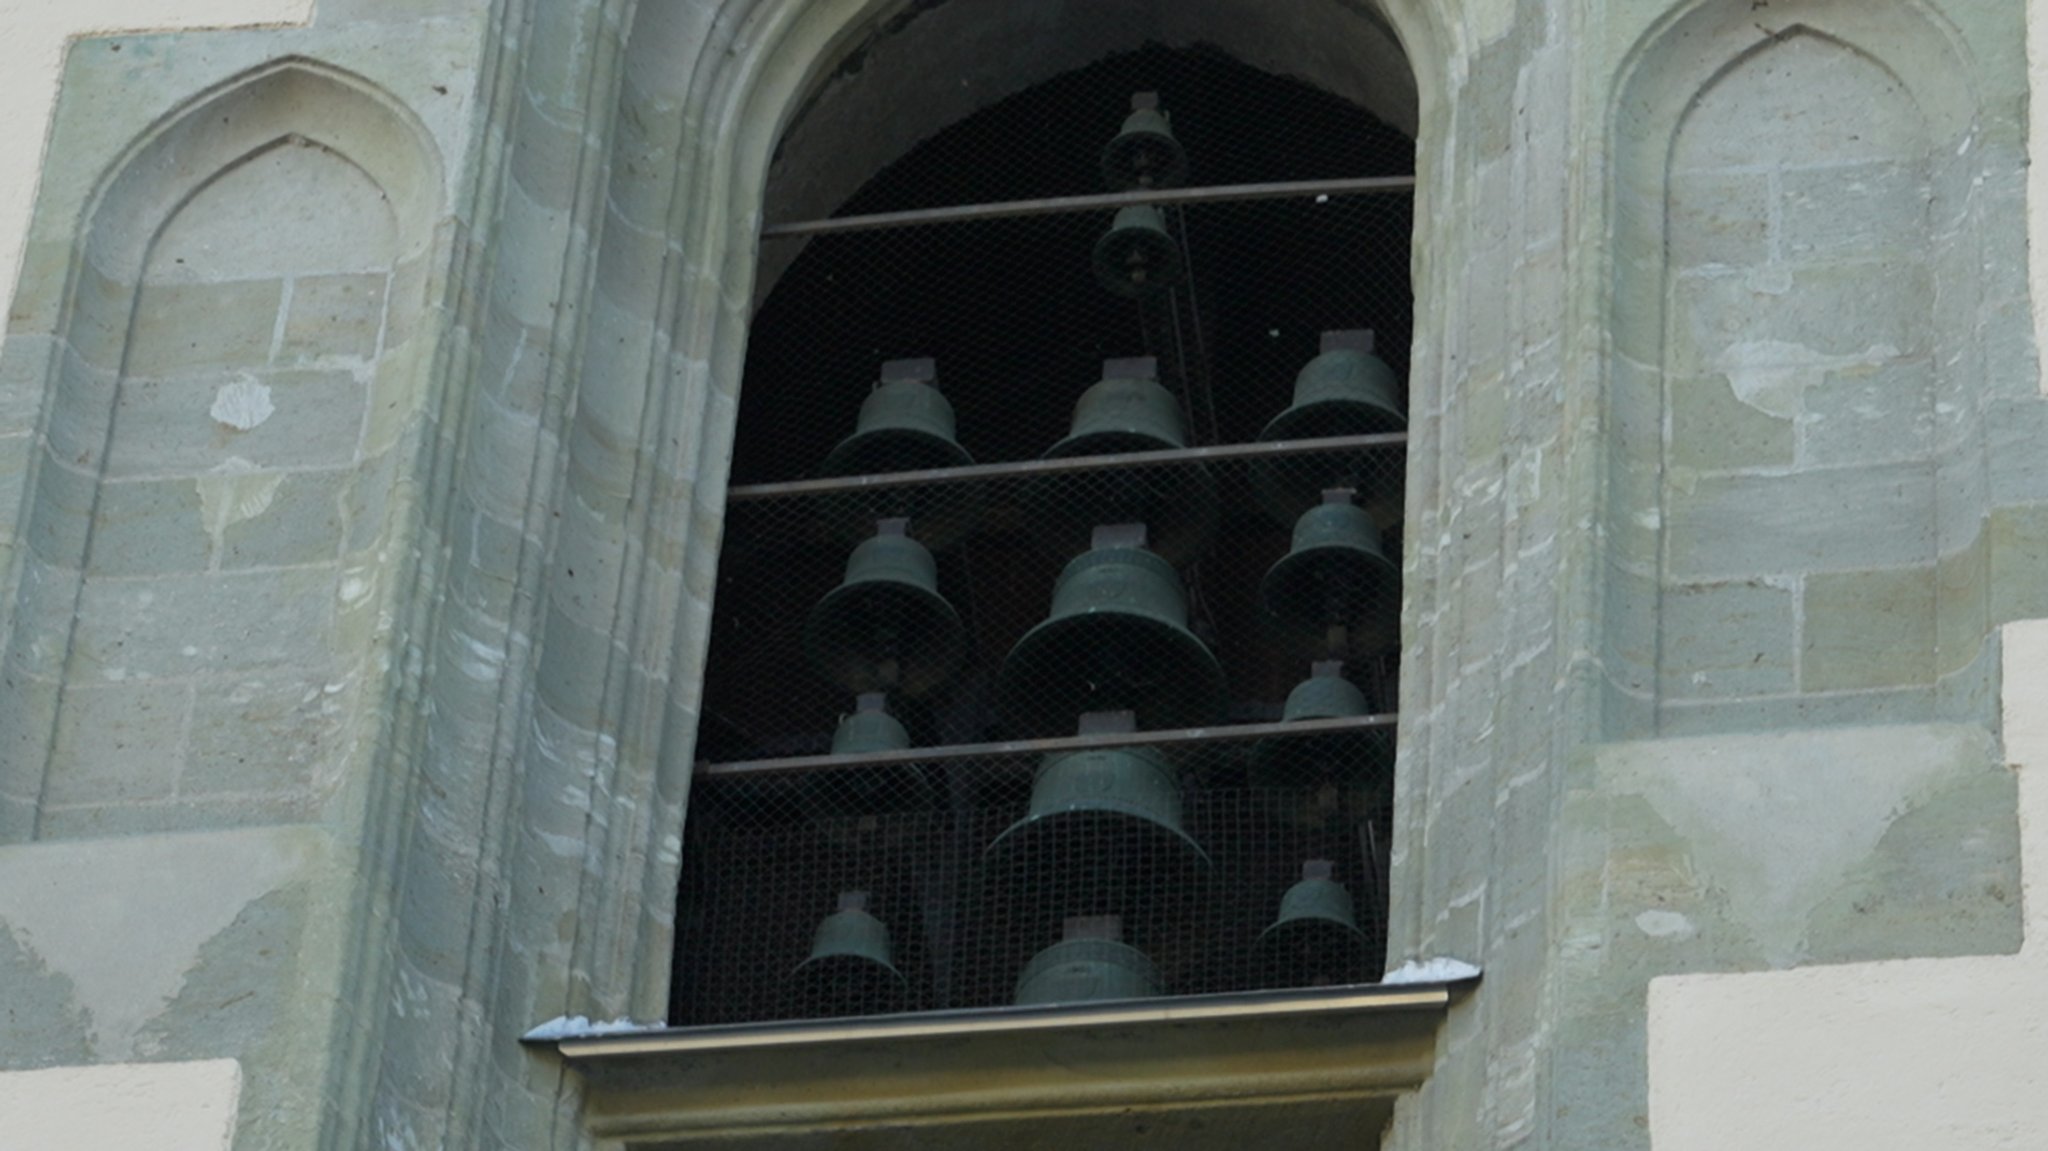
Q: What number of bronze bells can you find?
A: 14